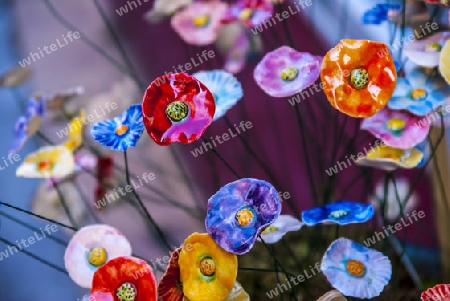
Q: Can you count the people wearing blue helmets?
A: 0